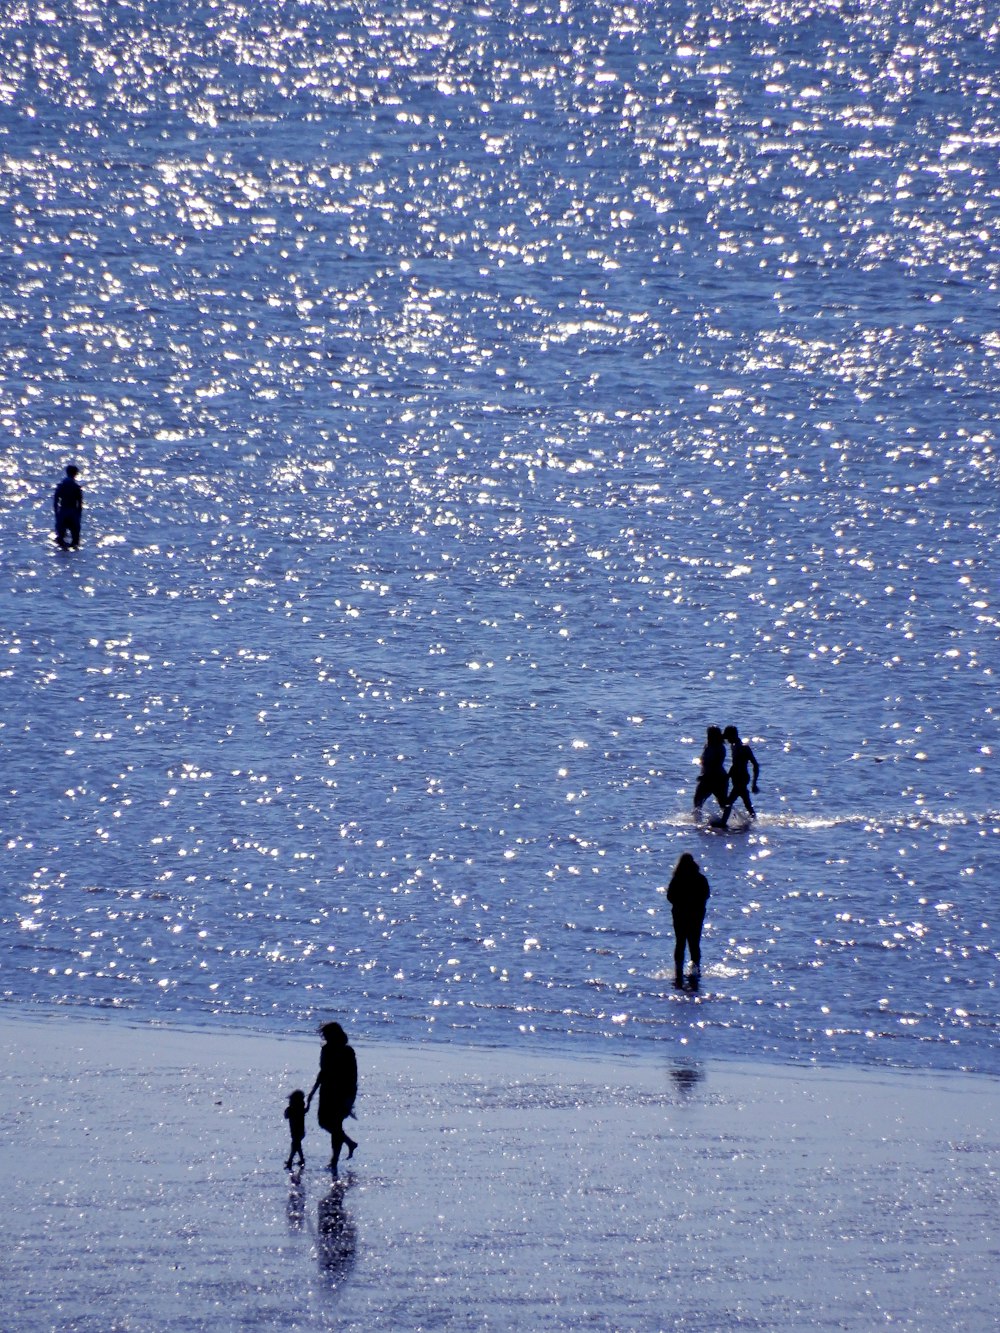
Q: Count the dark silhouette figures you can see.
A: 6